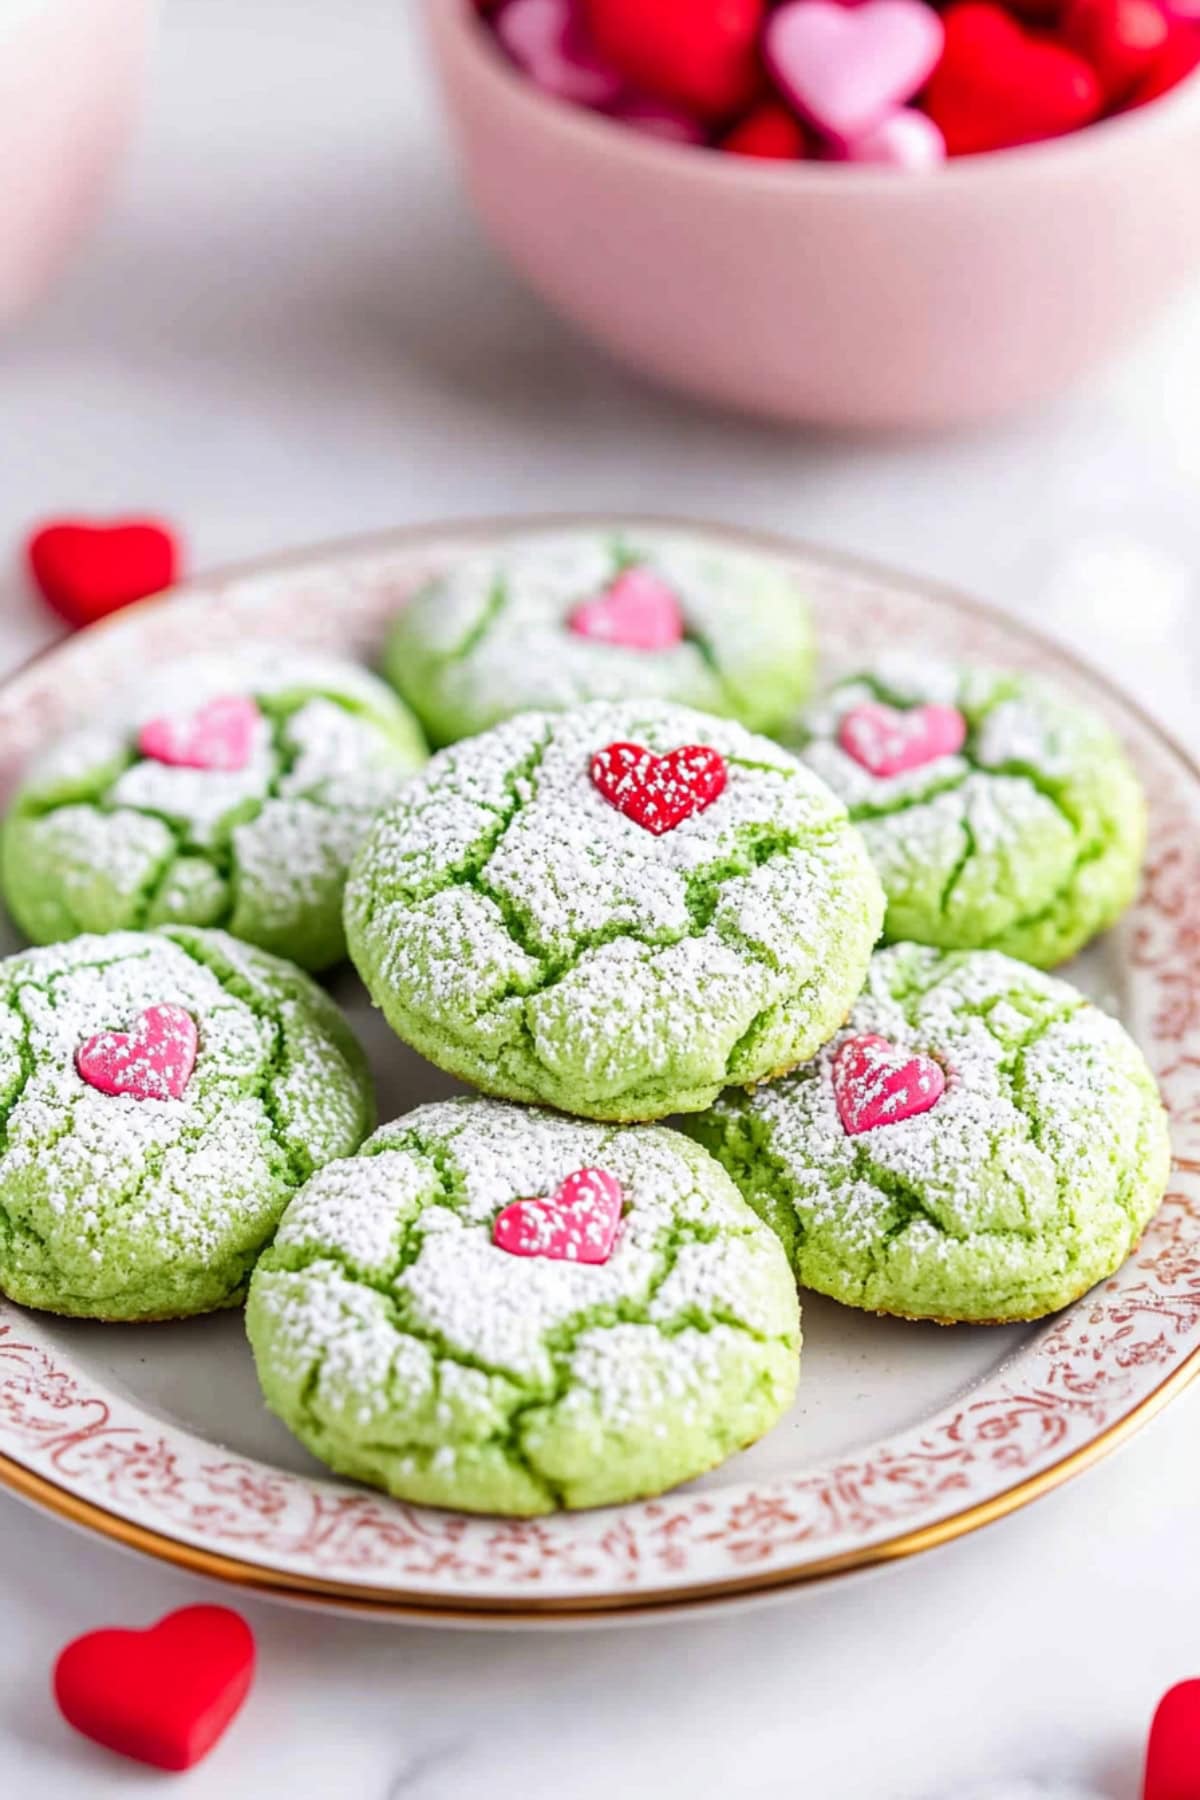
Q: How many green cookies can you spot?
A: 7